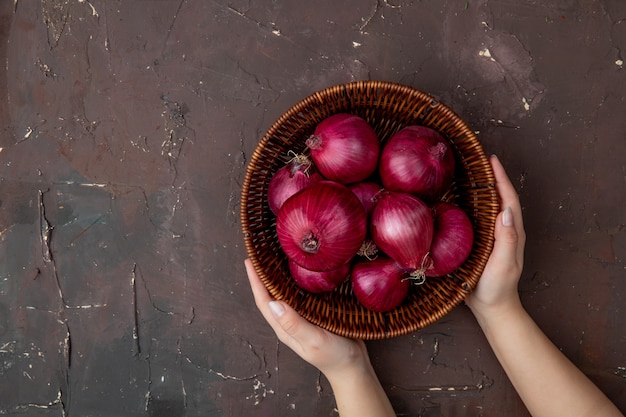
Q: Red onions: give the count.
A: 9